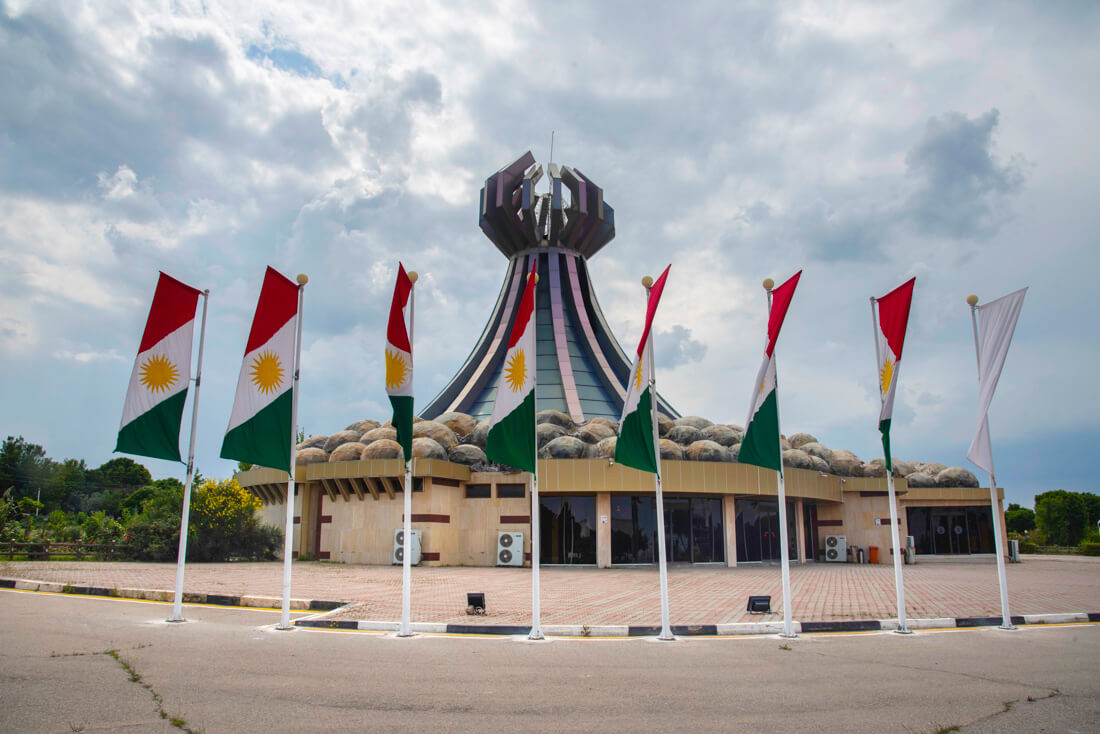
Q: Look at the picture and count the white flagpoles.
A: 8